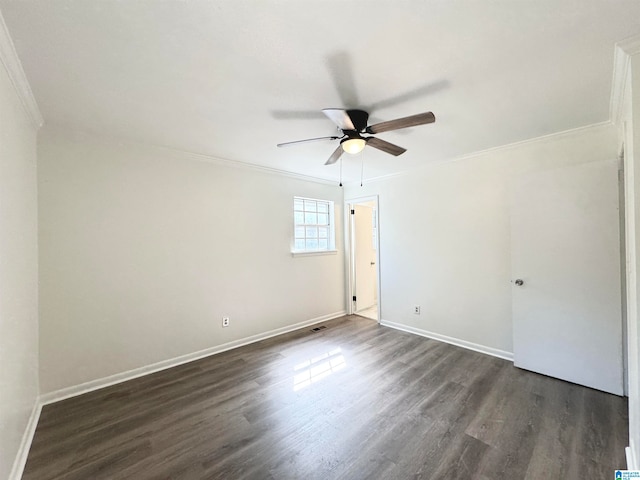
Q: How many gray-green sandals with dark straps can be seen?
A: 0